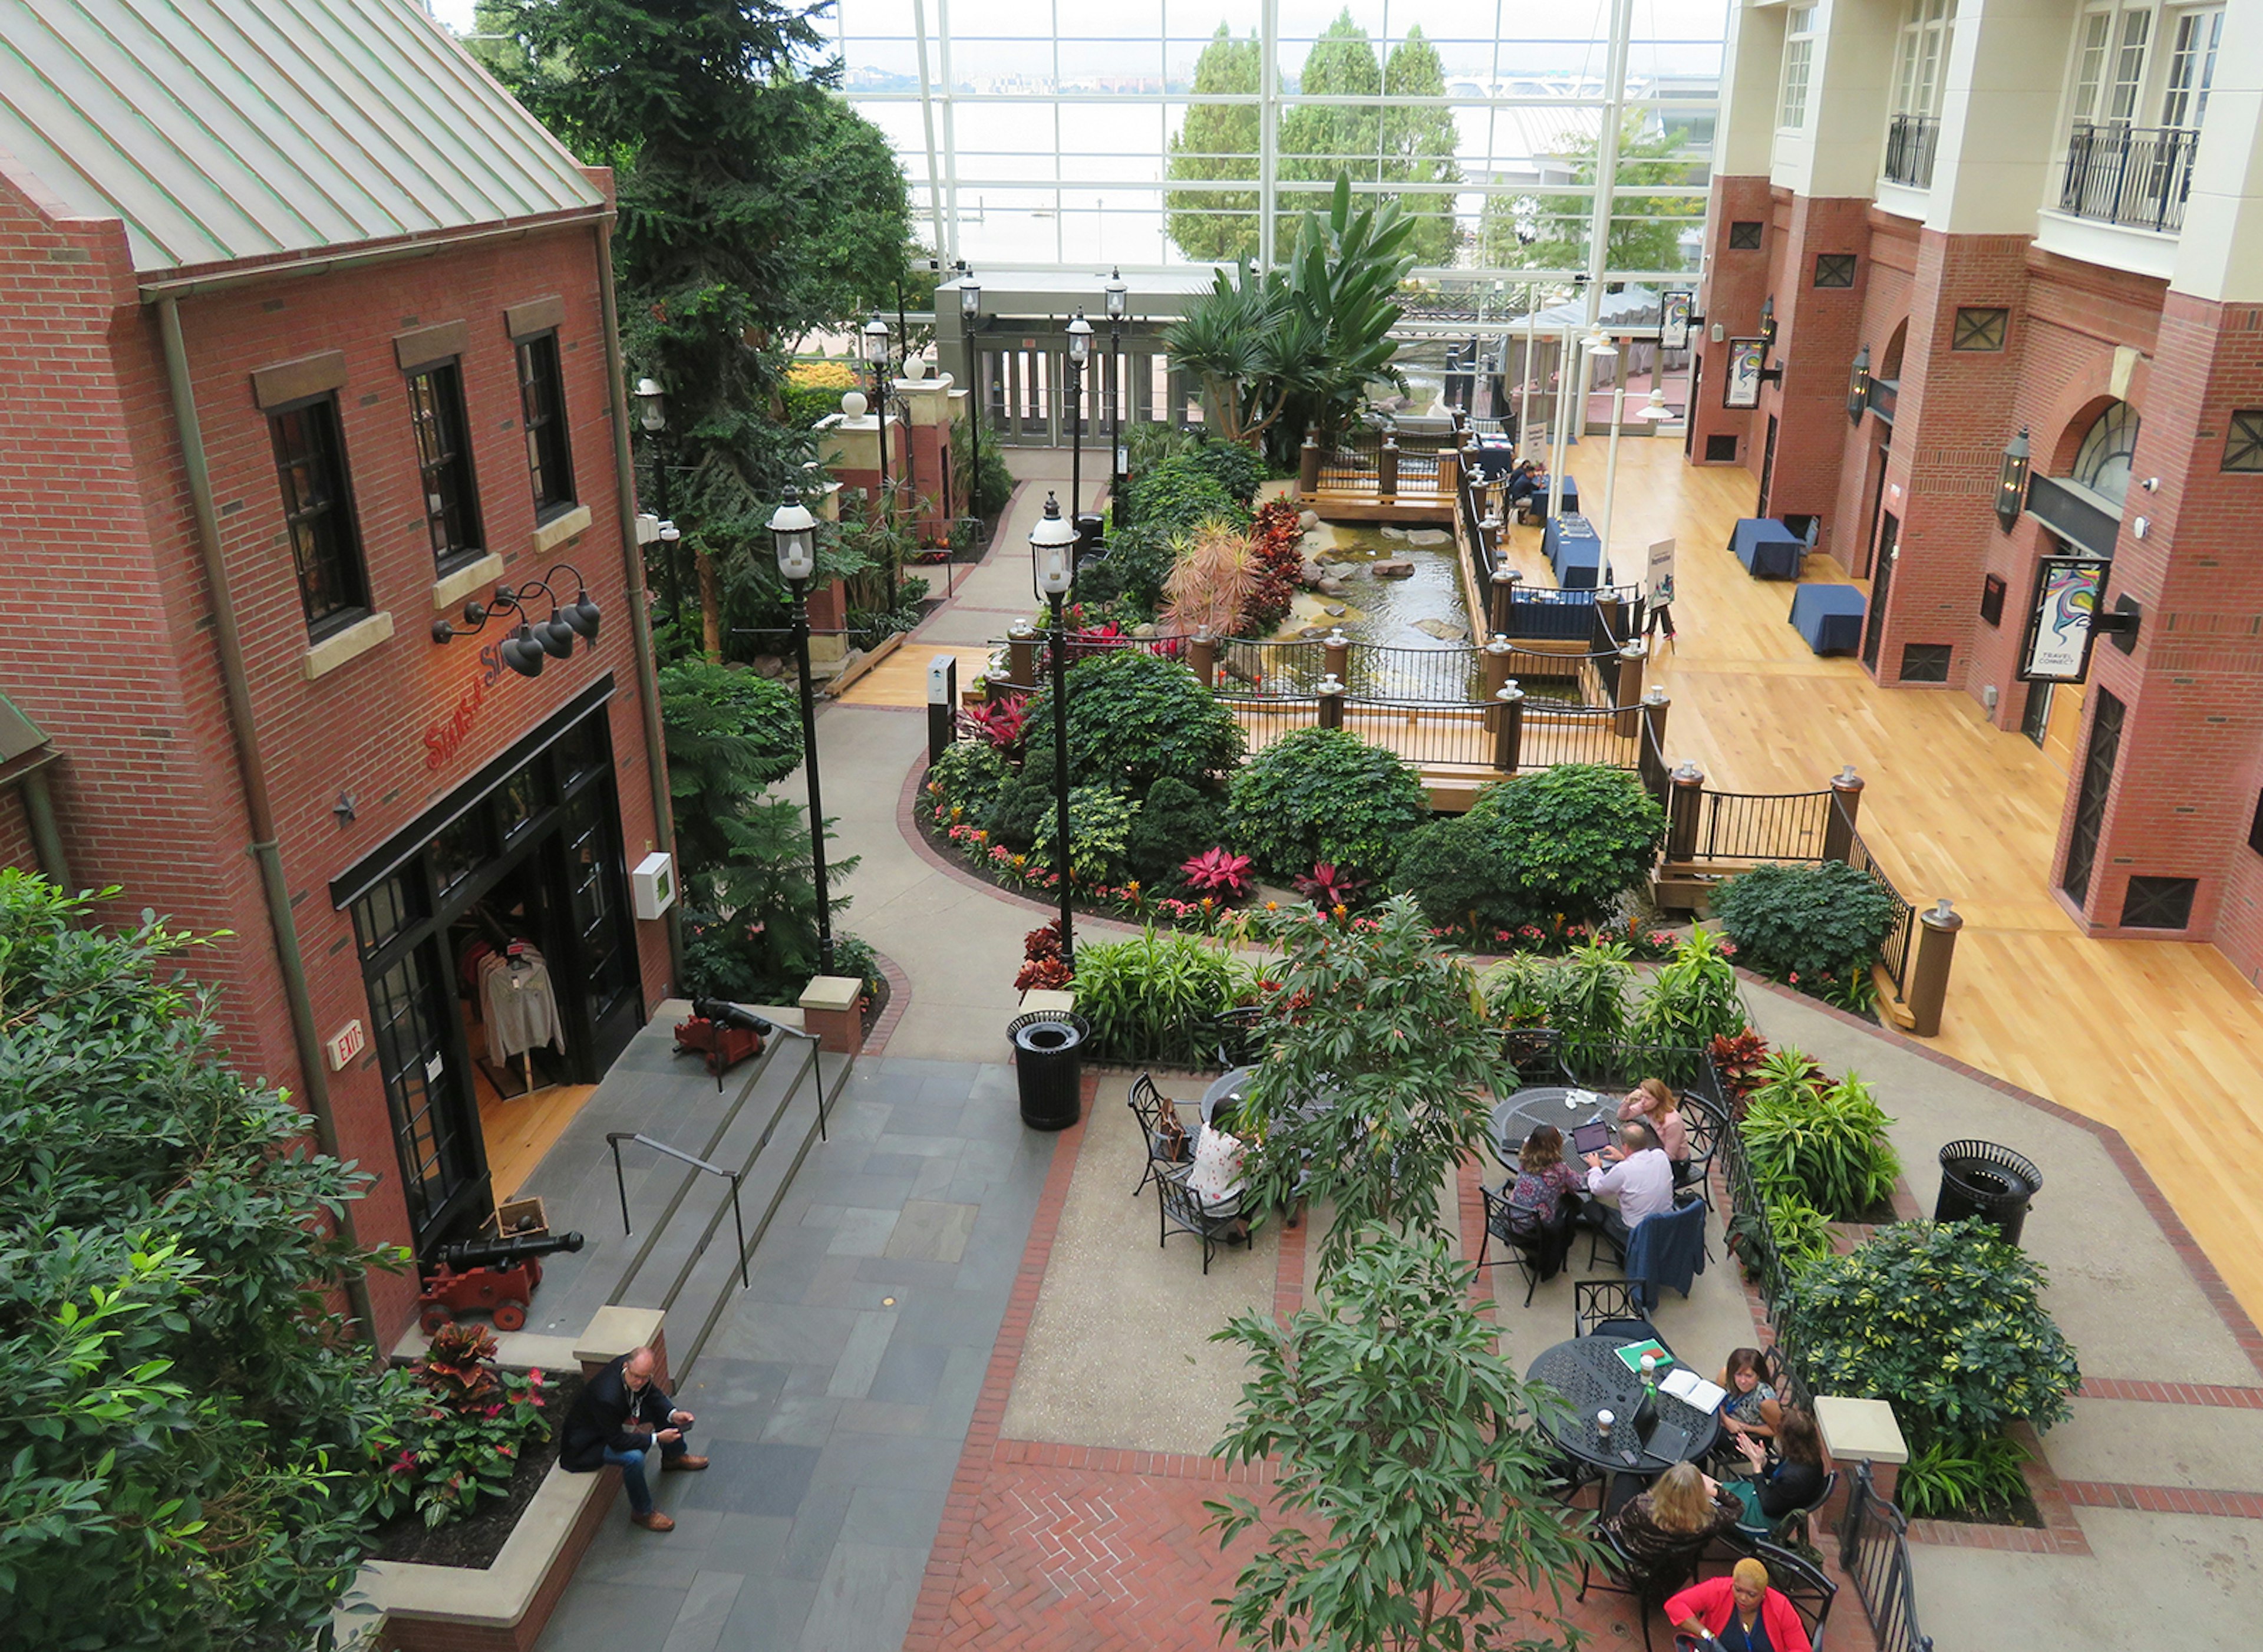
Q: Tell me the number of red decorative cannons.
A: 2